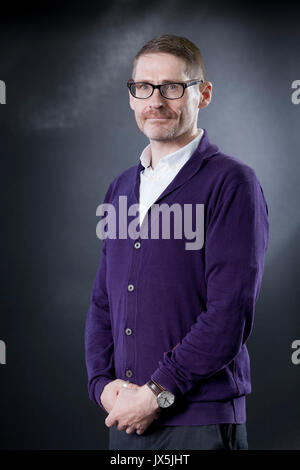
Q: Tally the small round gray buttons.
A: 4